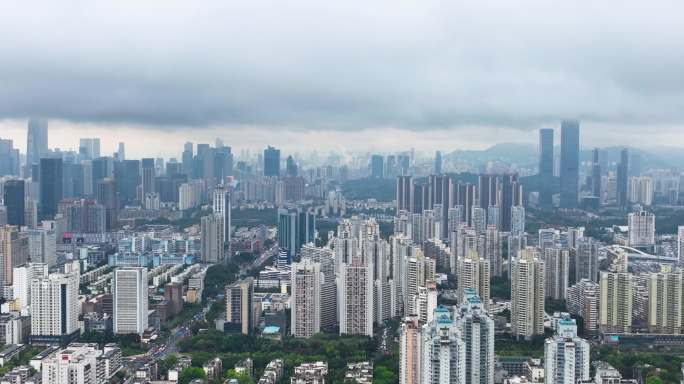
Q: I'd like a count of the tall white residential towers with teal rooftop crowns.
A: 3